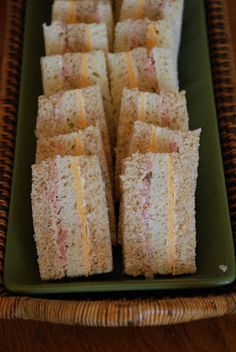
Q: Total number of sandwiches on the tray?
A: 12